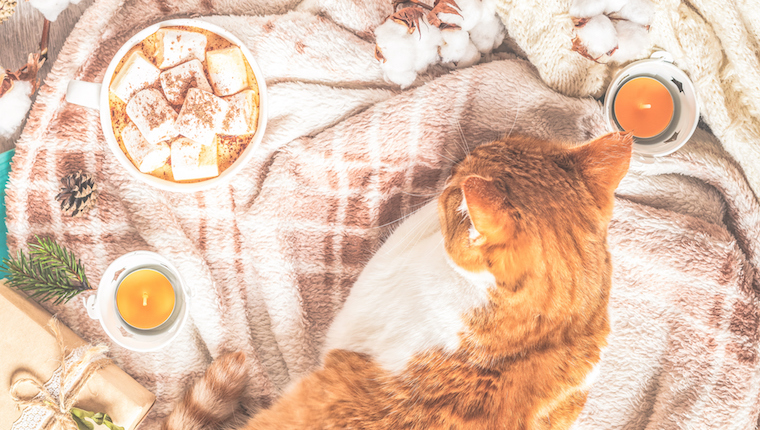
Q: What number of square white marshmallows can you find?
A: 9